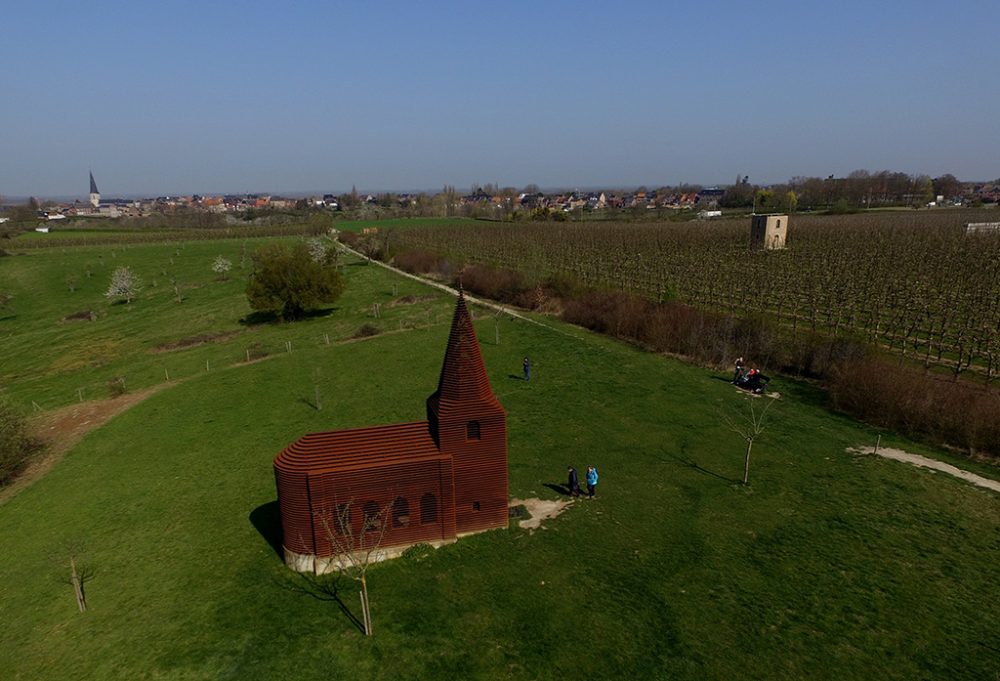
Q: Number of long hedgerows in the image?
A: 1